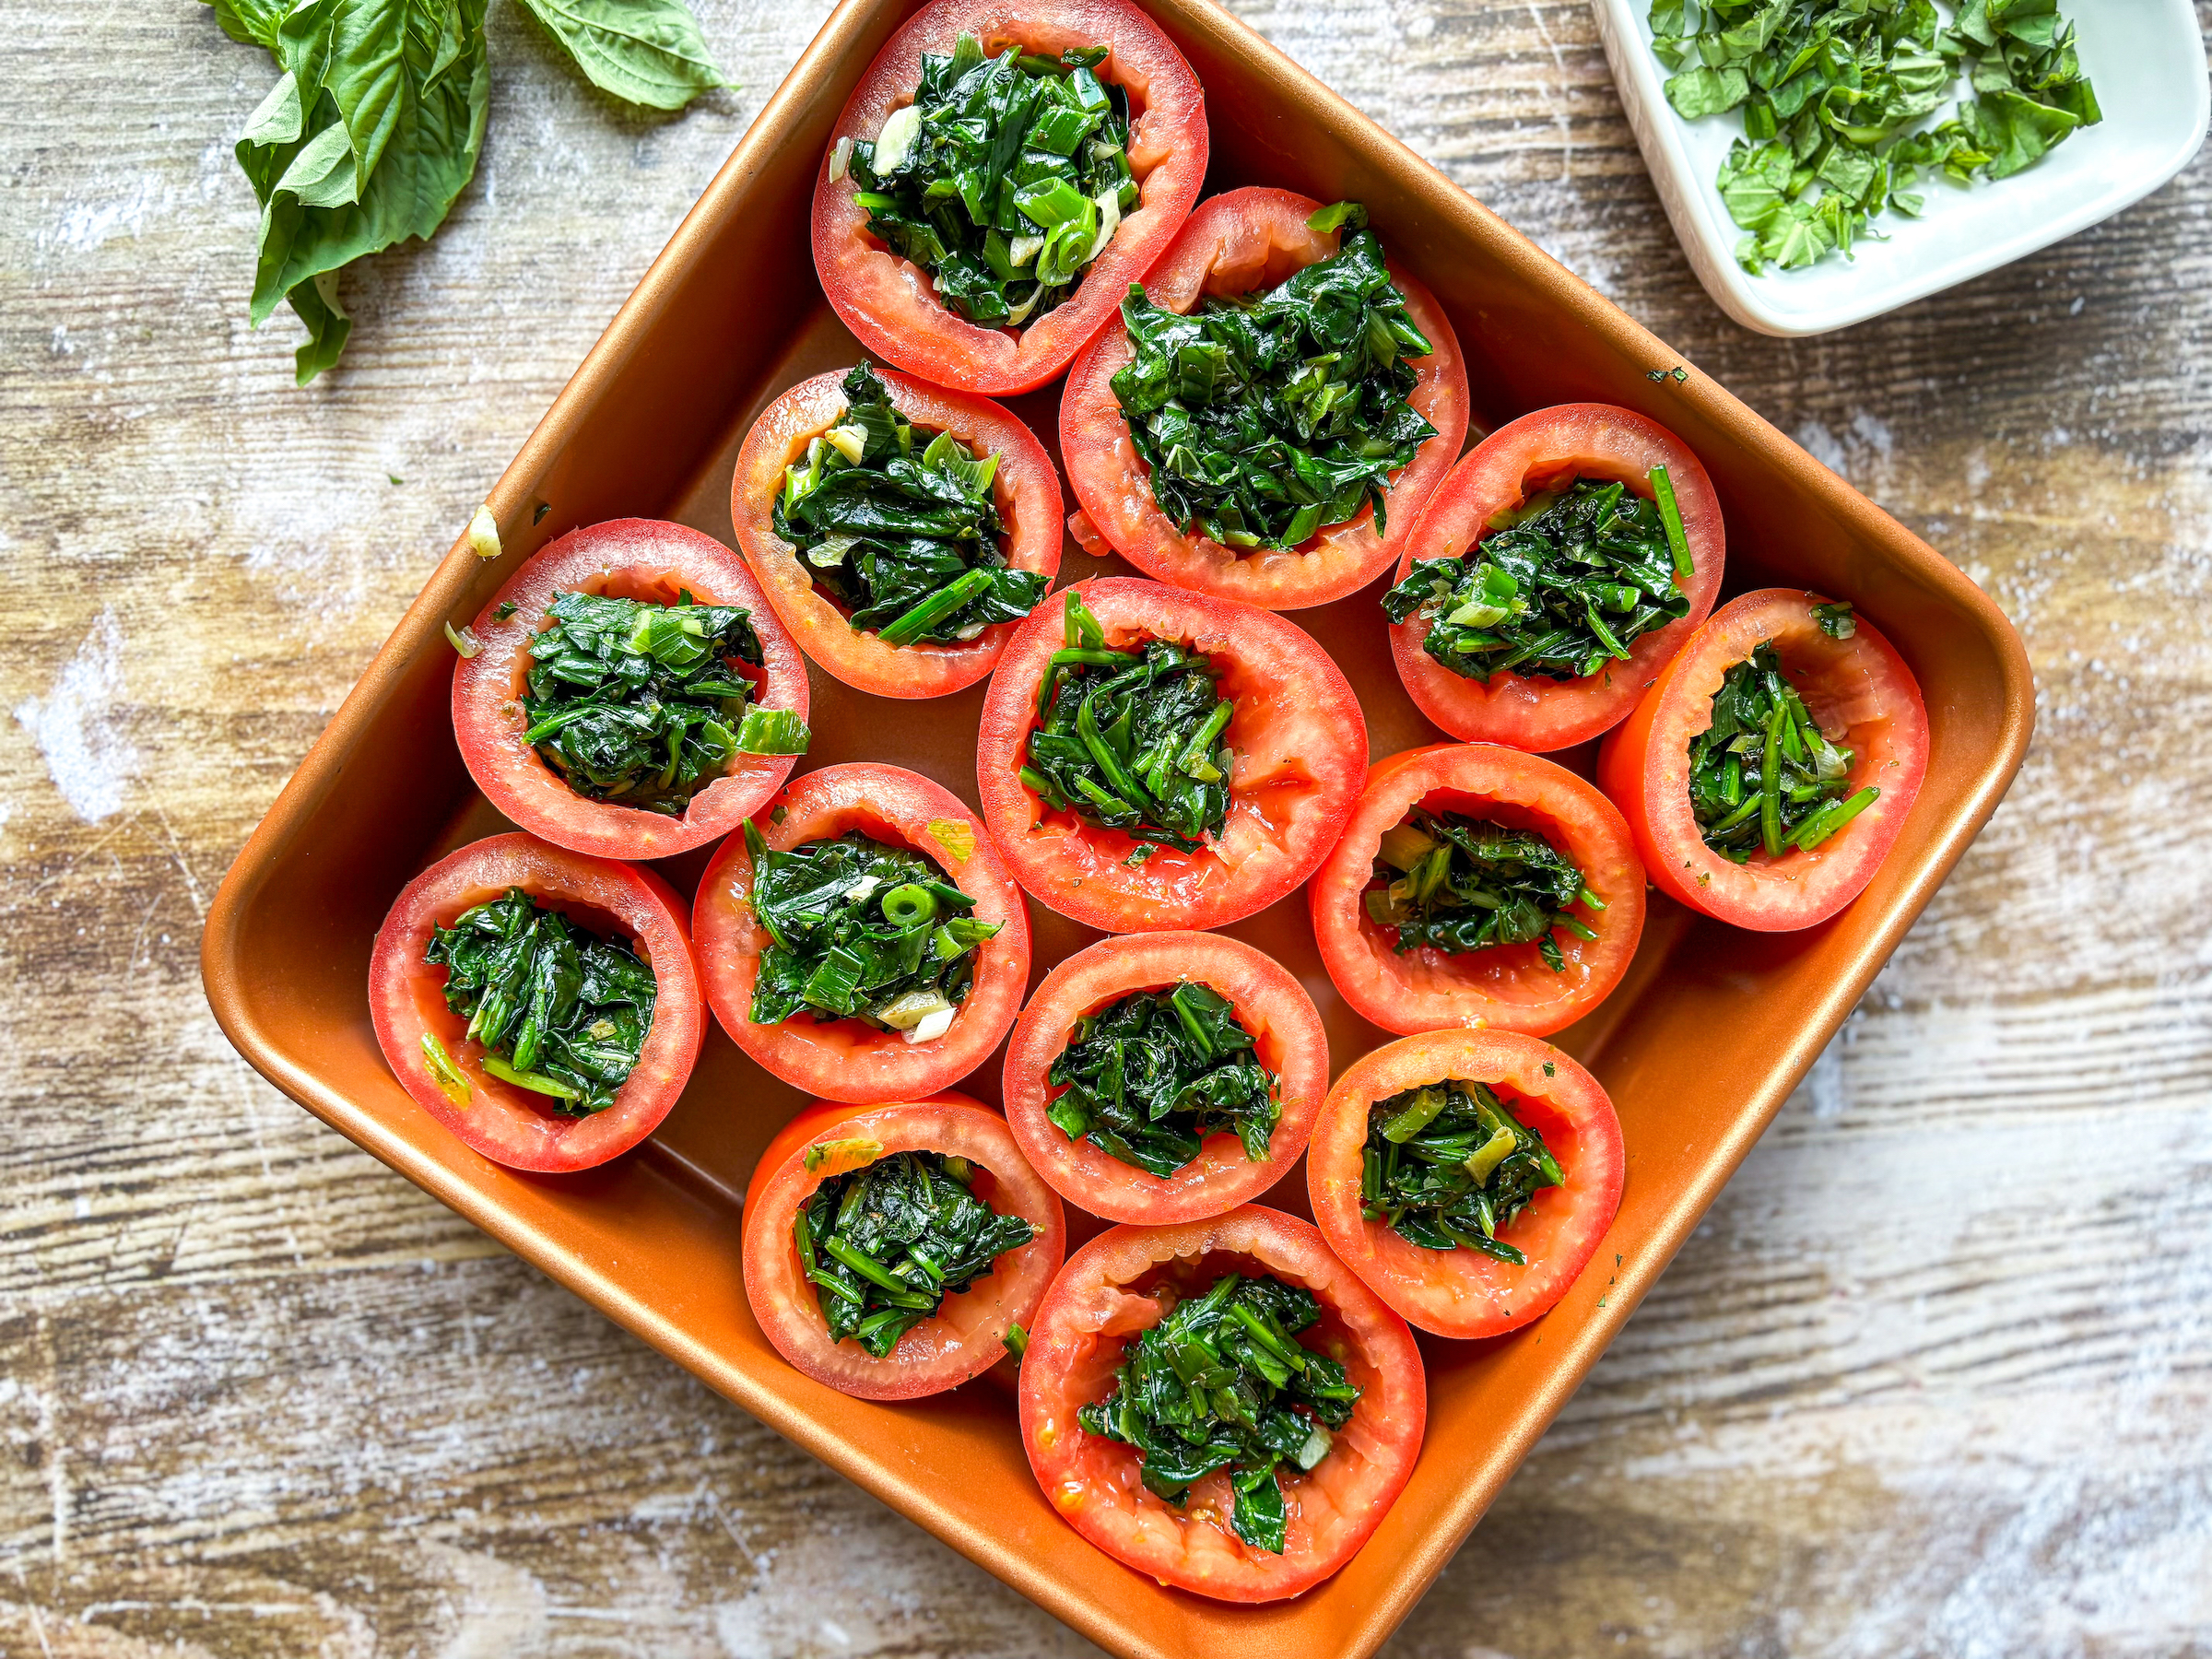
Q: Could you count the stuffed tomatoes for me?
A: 14